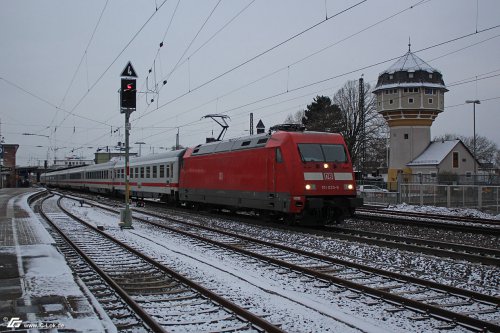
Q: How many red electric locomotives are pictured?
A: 1